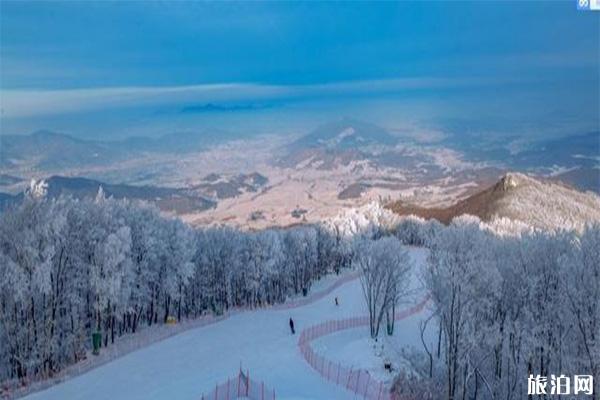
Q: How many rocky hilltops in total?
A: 1